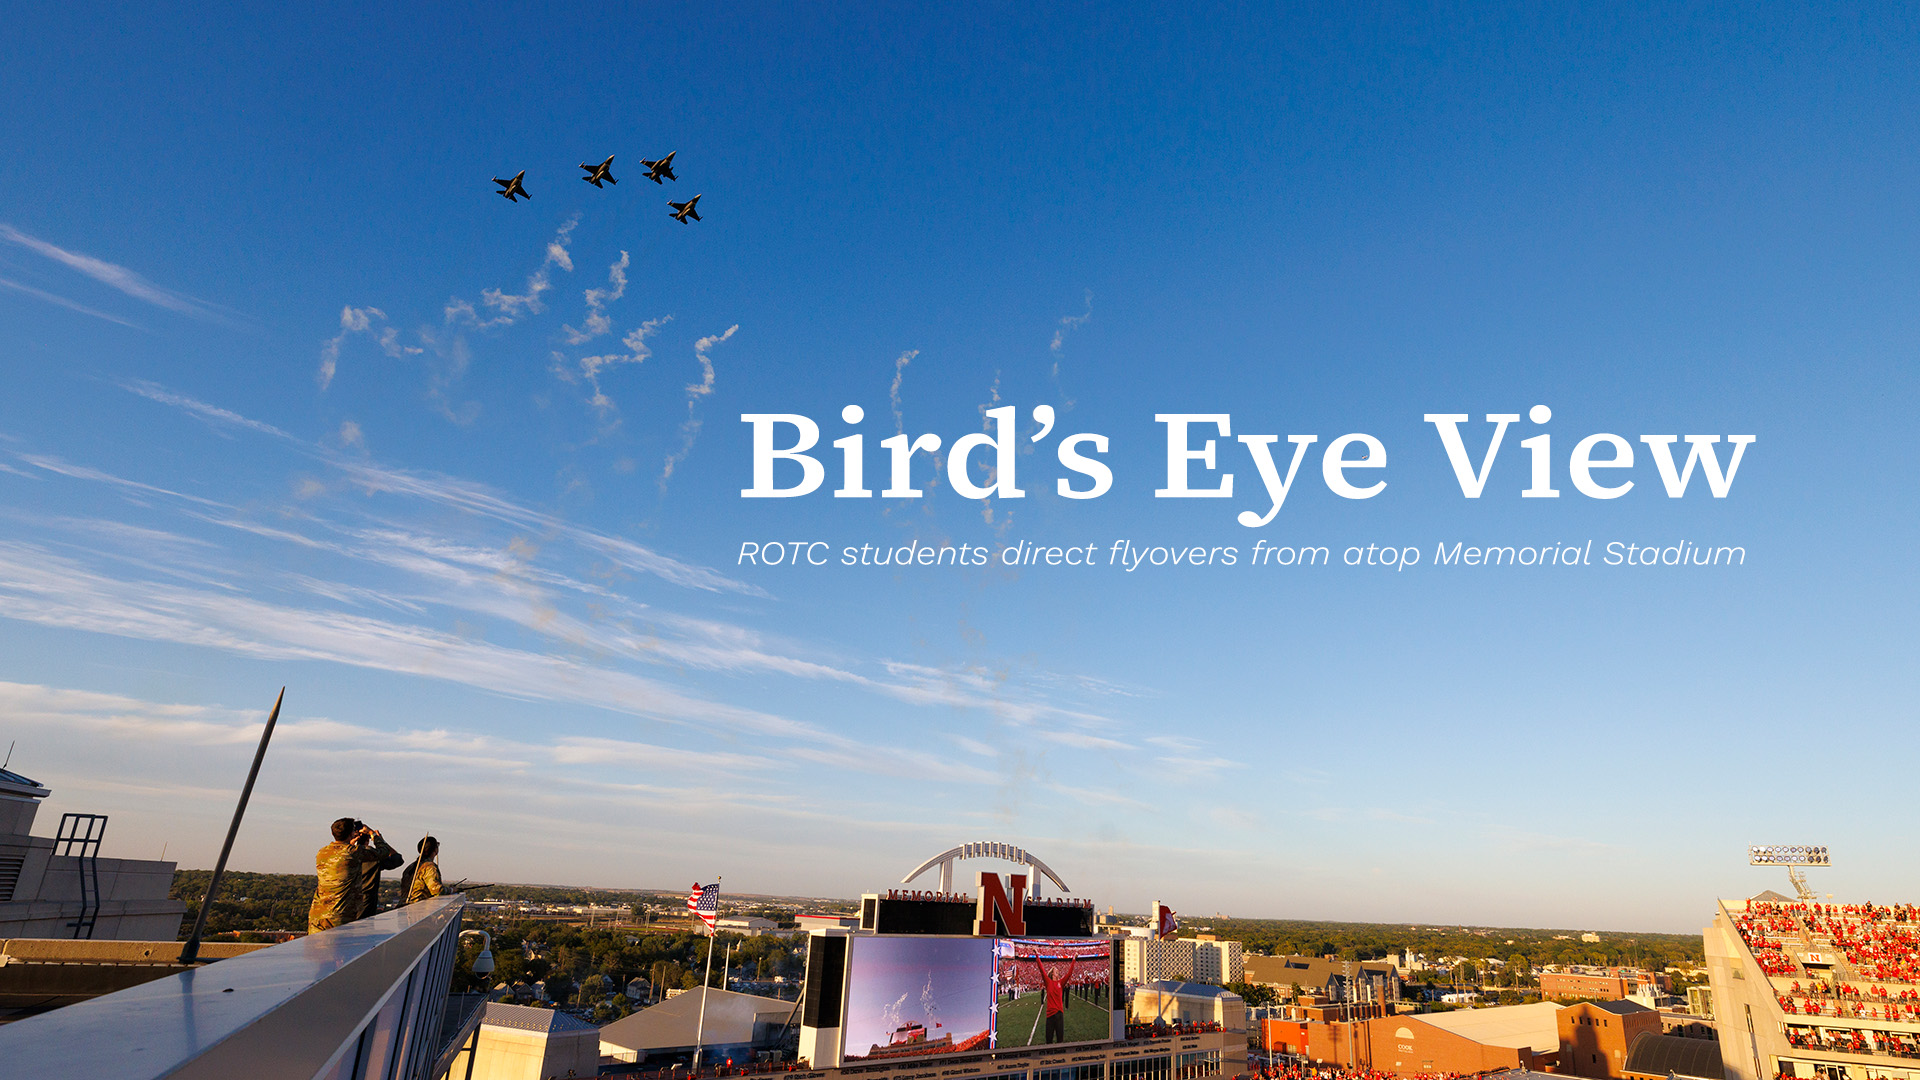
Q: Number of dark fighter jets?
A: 4